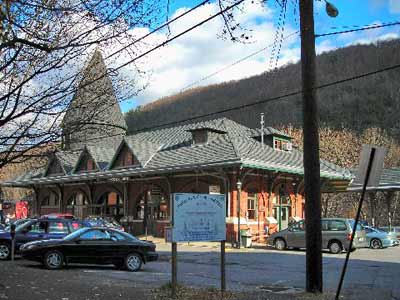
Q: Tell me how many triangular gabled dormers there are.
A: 3